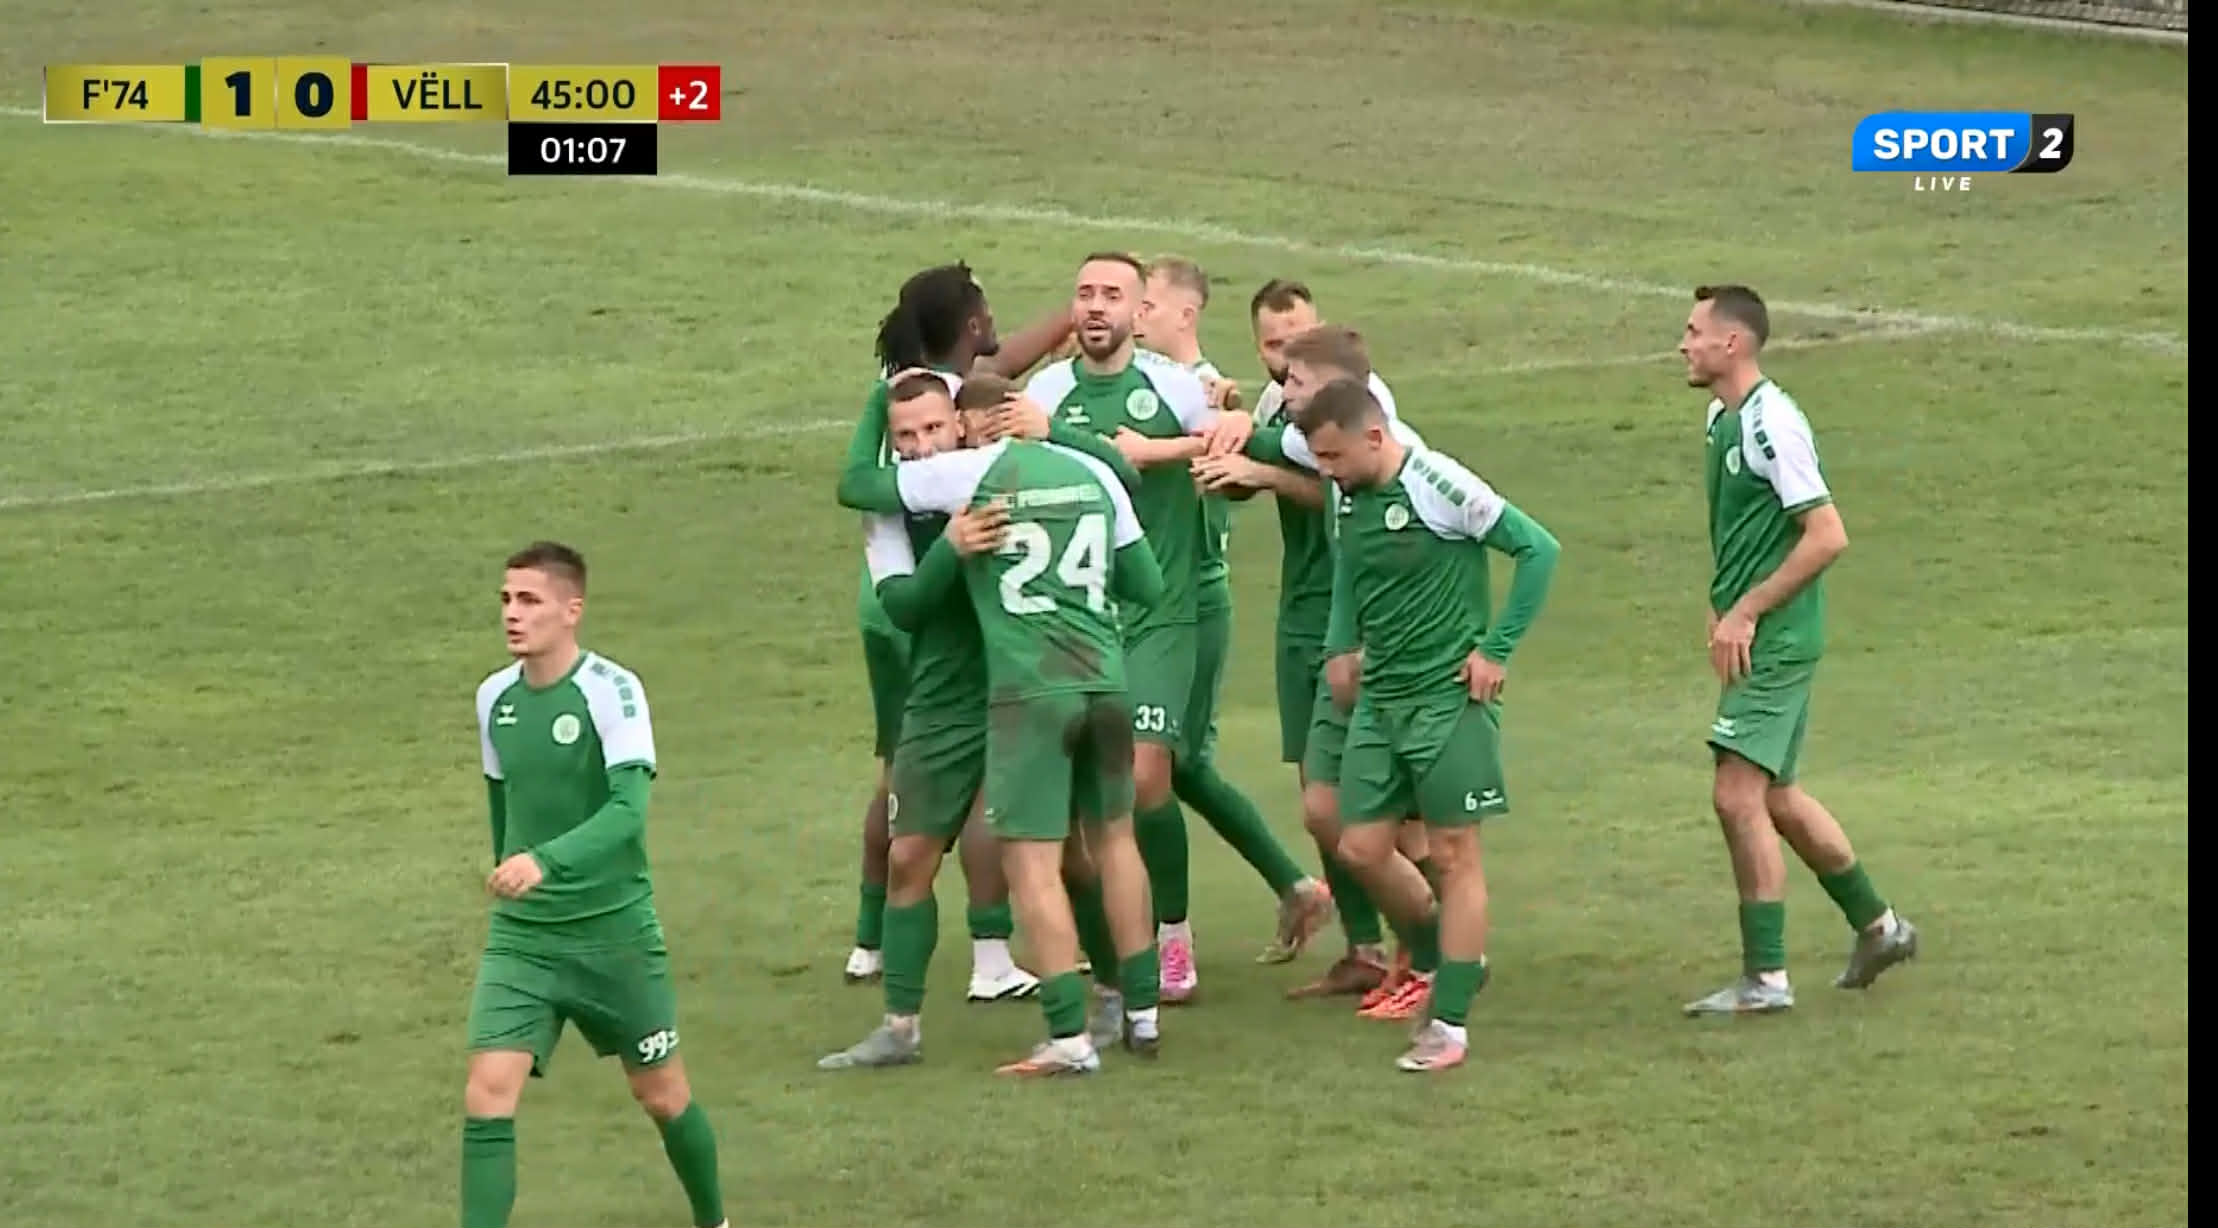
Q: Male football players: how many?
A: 10